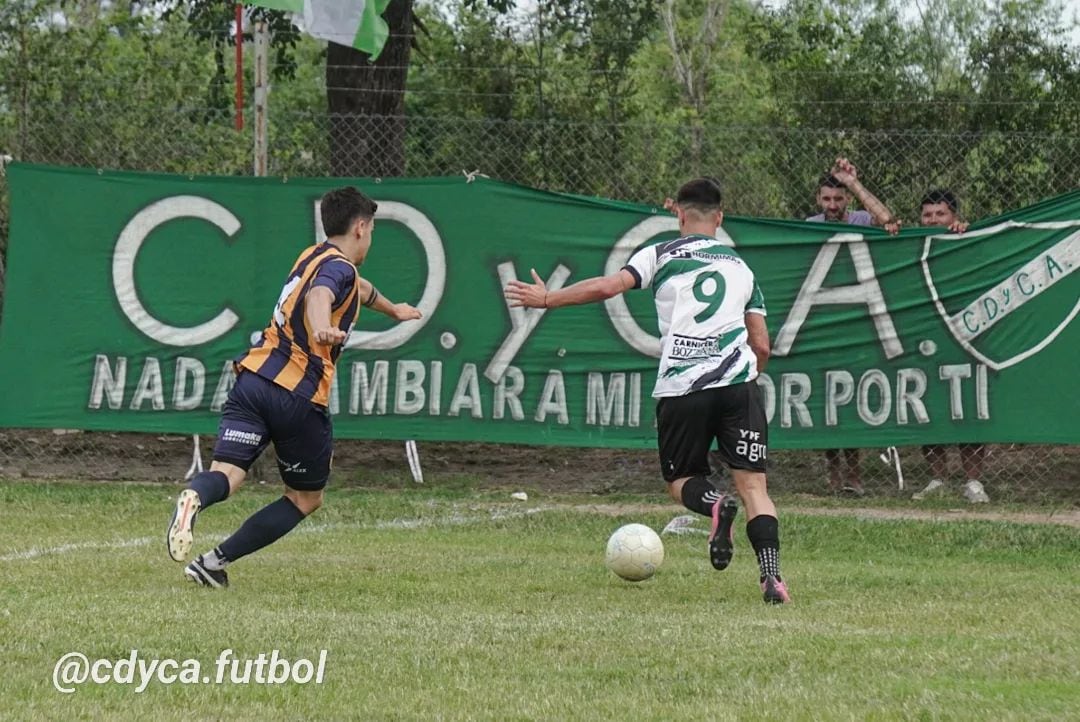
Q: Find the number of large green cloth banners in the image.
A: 1